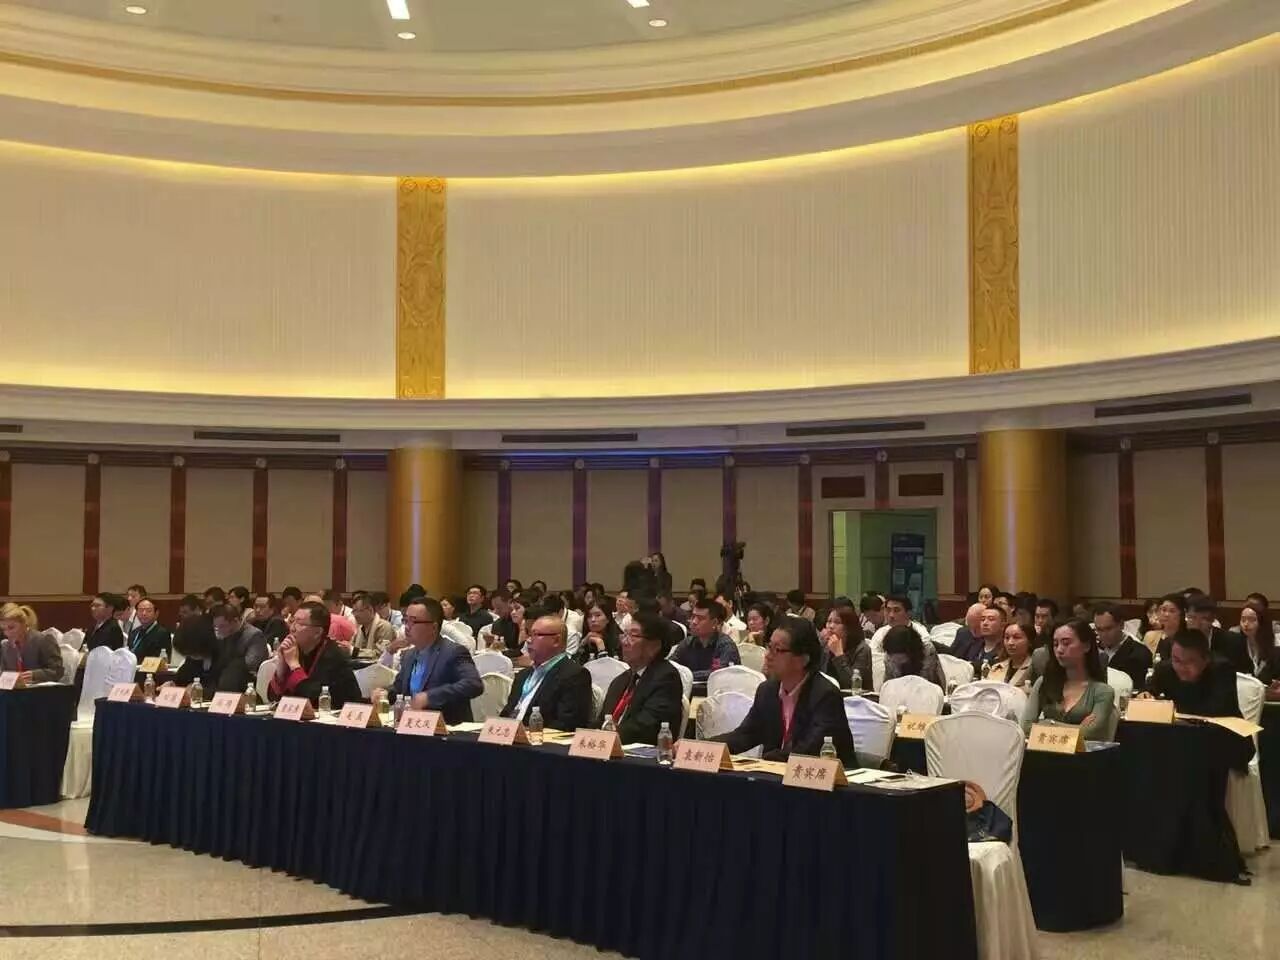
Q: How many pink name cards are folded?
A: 11